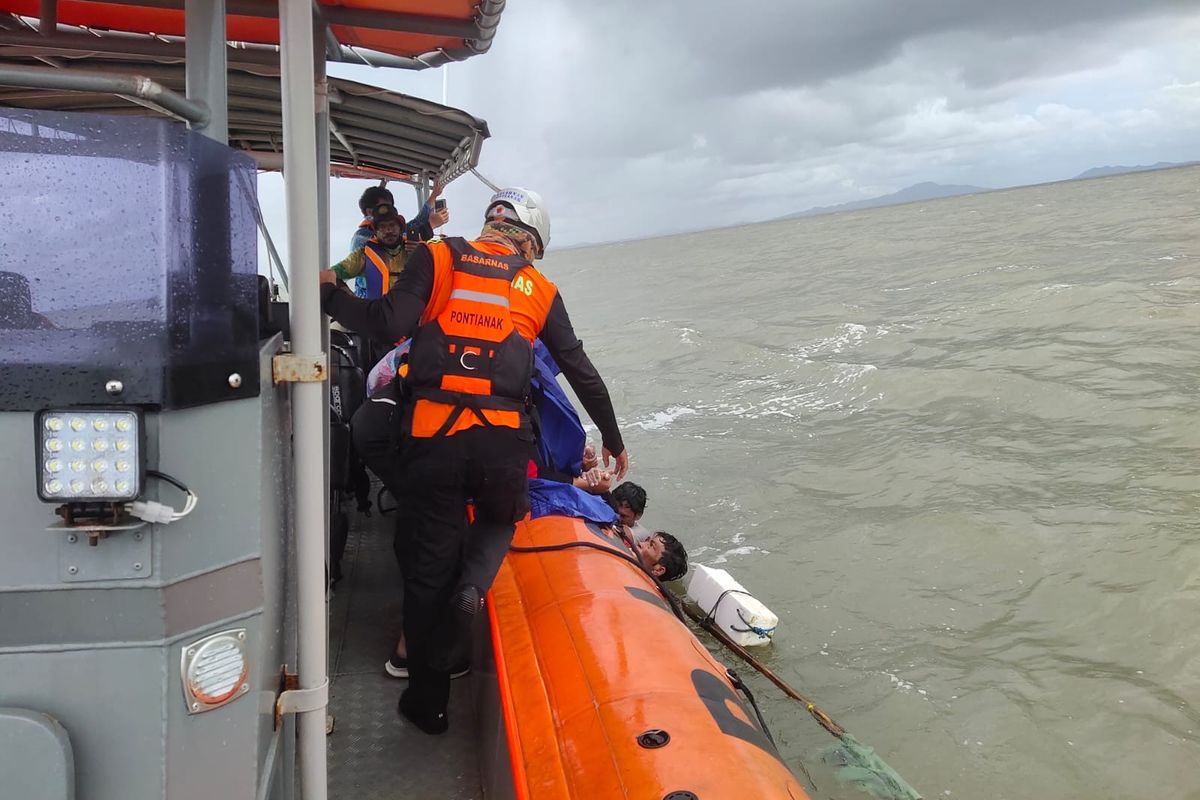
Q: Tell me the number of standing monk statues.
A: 0